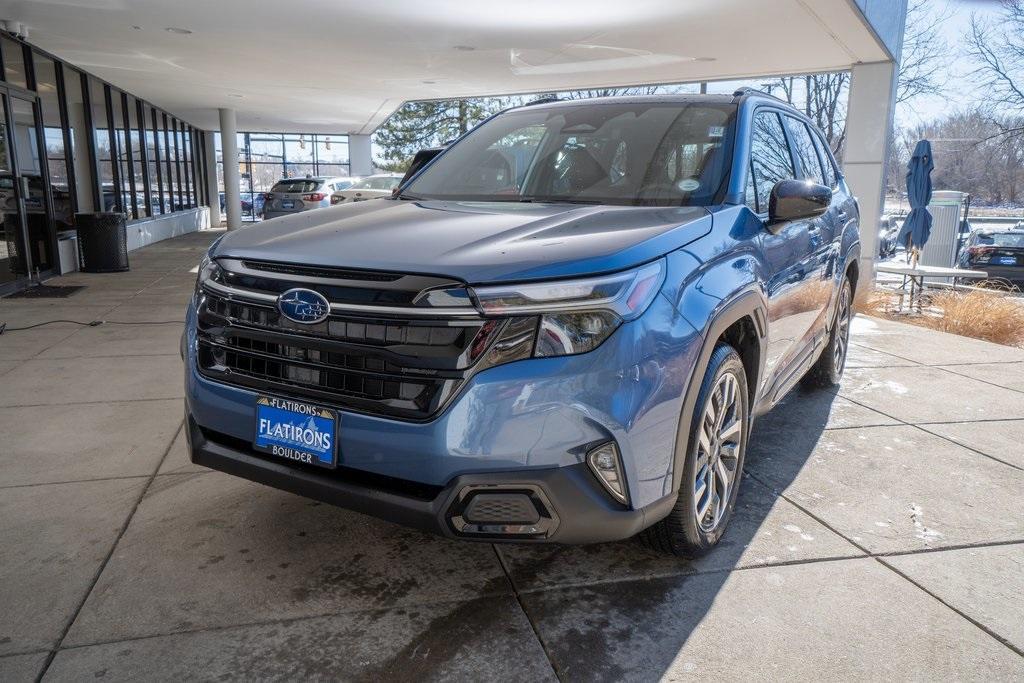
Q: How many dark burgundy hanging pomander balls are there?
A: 0